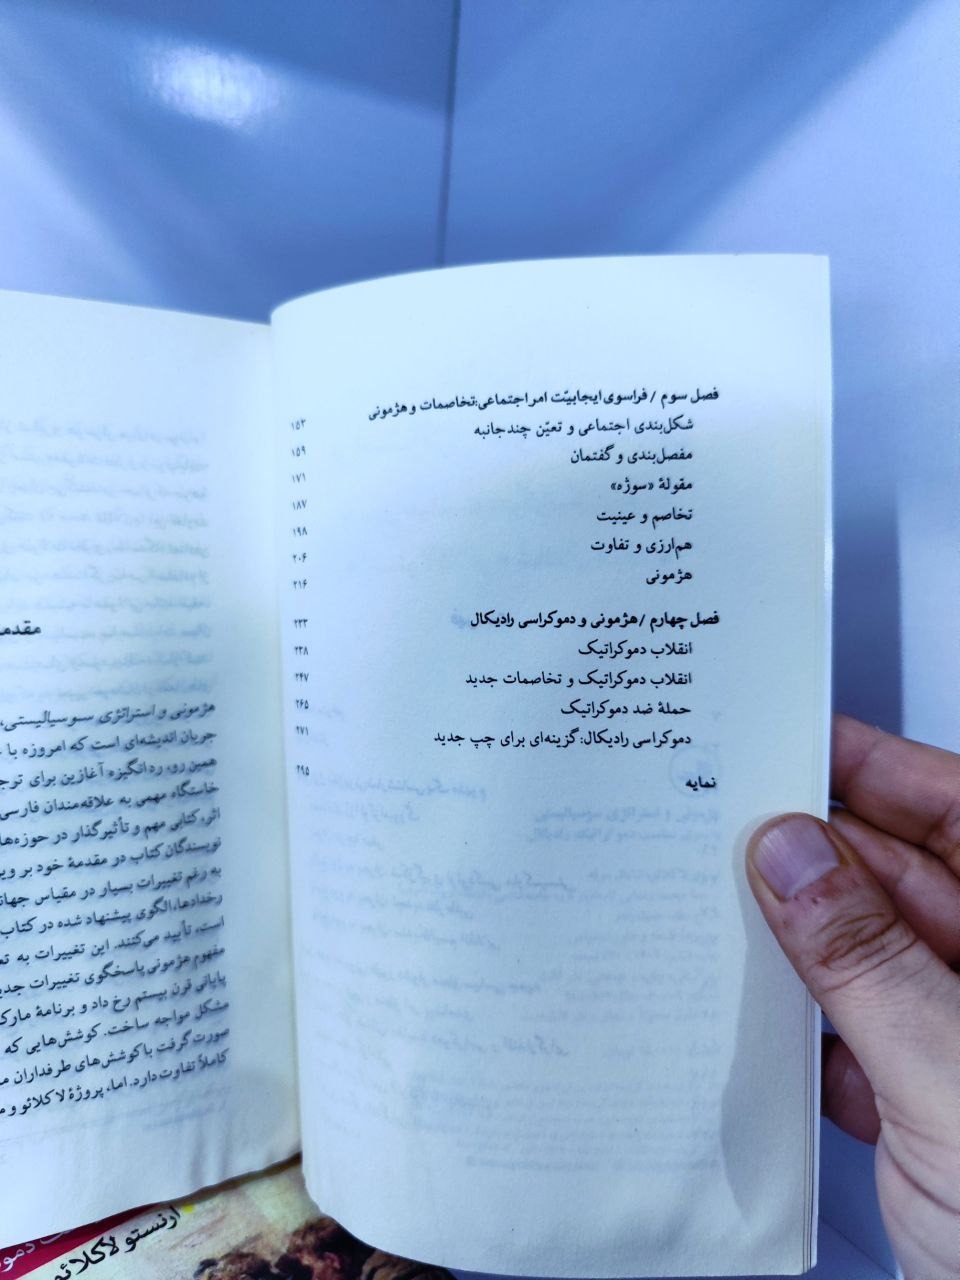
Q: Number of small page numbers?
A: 13